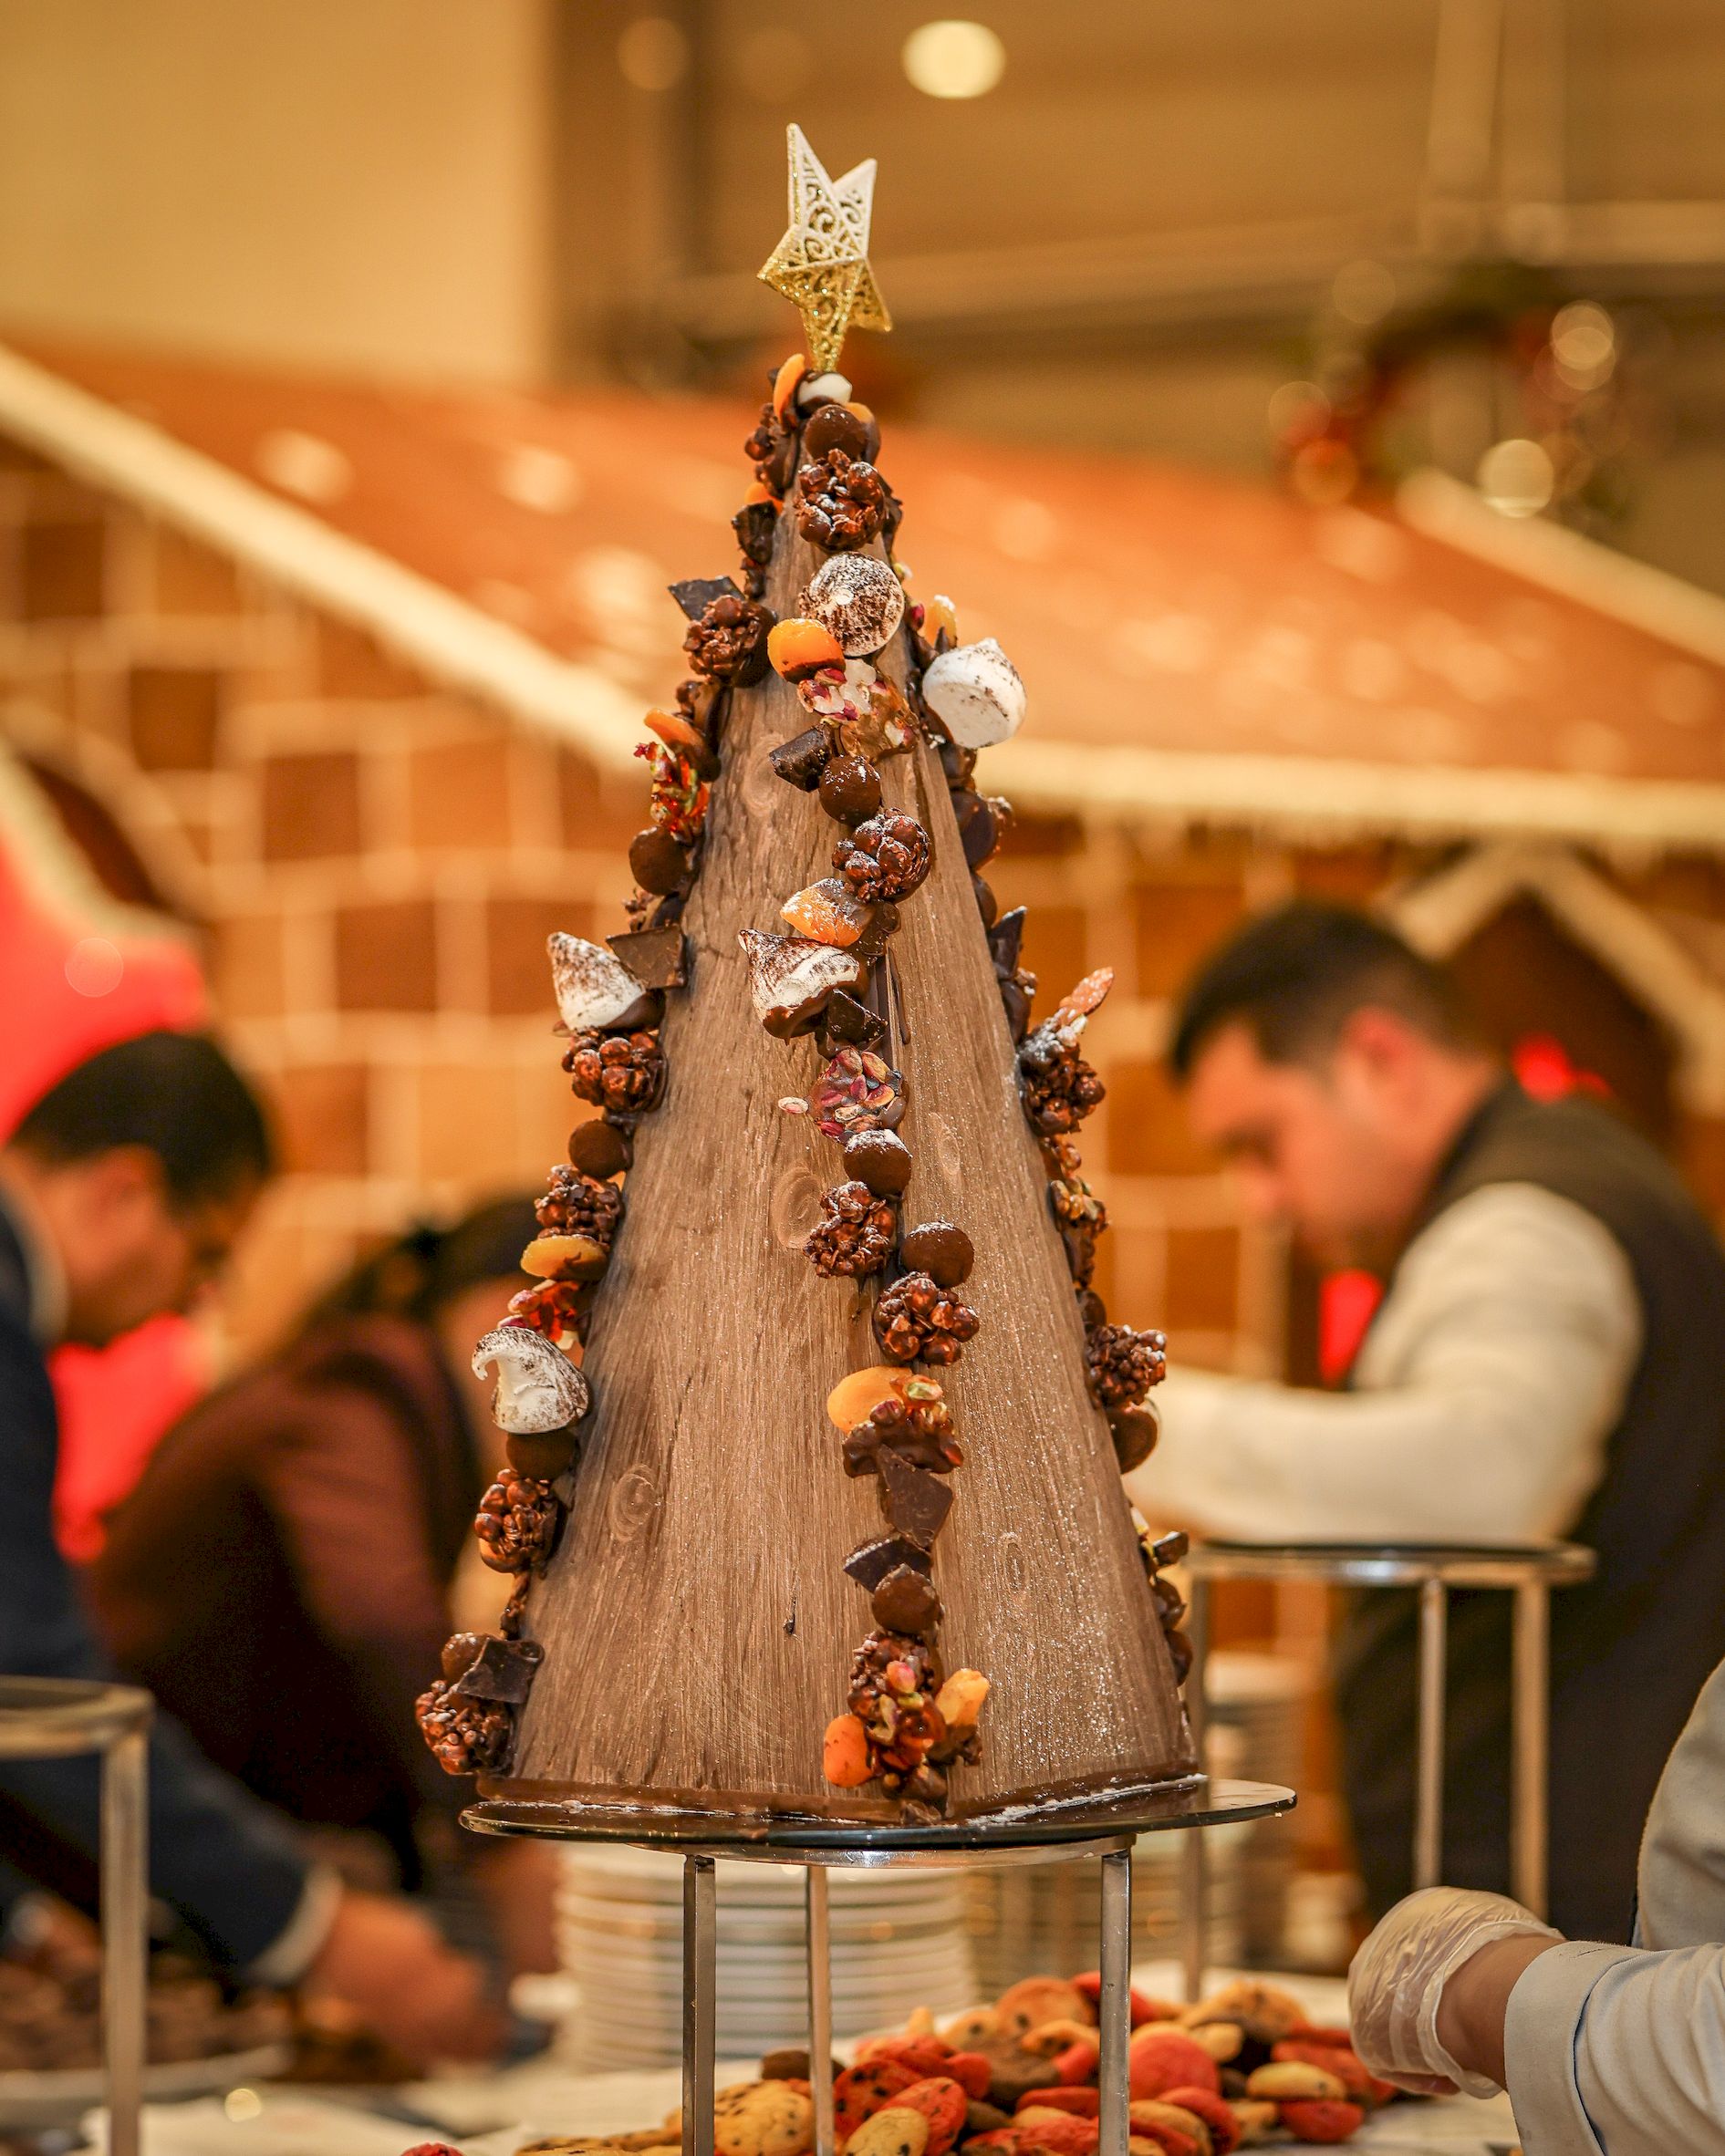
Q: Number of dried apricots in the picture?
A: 11